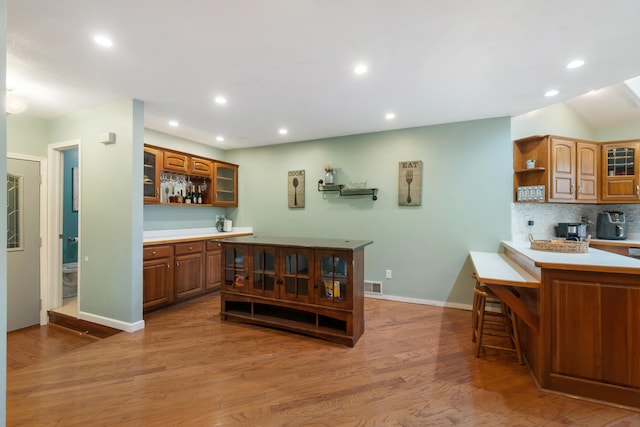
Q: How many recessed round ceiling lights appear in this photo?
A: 9